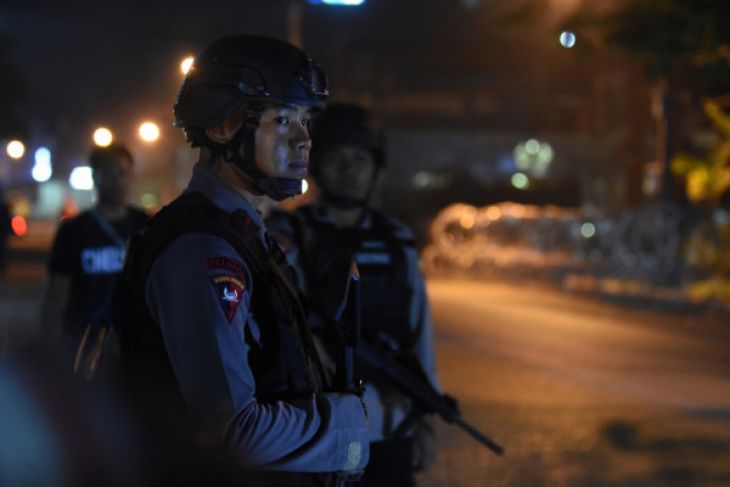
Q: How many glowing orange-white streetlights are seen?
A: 4